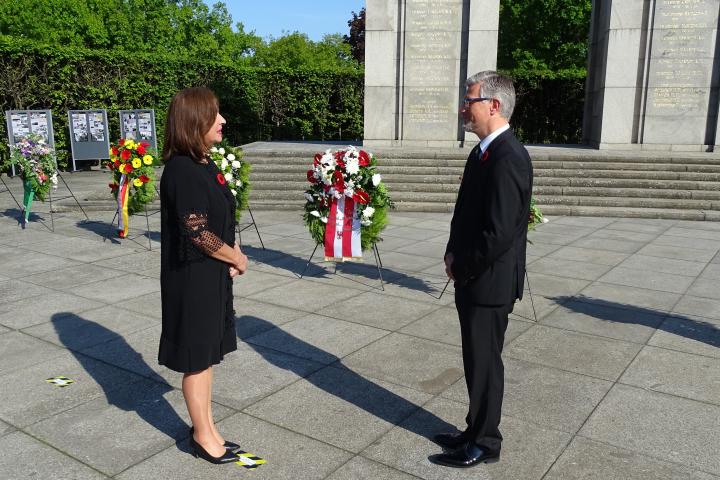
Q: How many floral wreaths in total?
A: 5